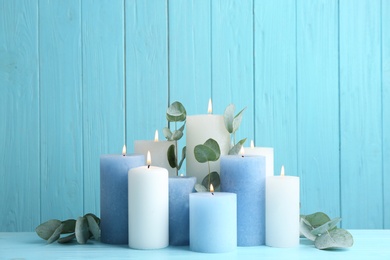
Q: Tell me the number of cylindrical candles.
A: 9